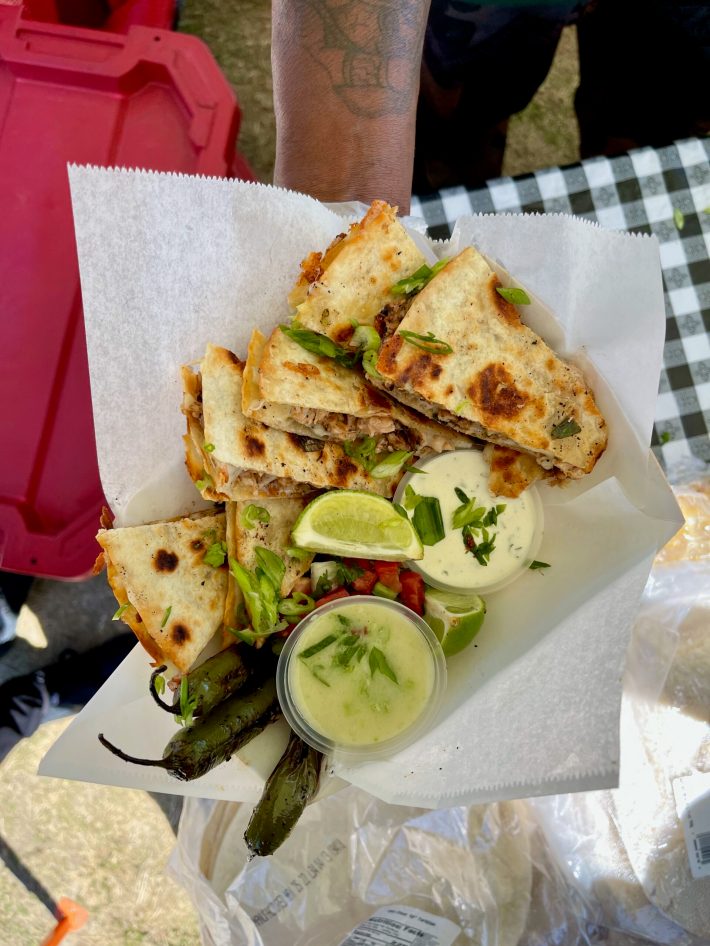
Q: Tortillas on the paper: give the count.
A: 6